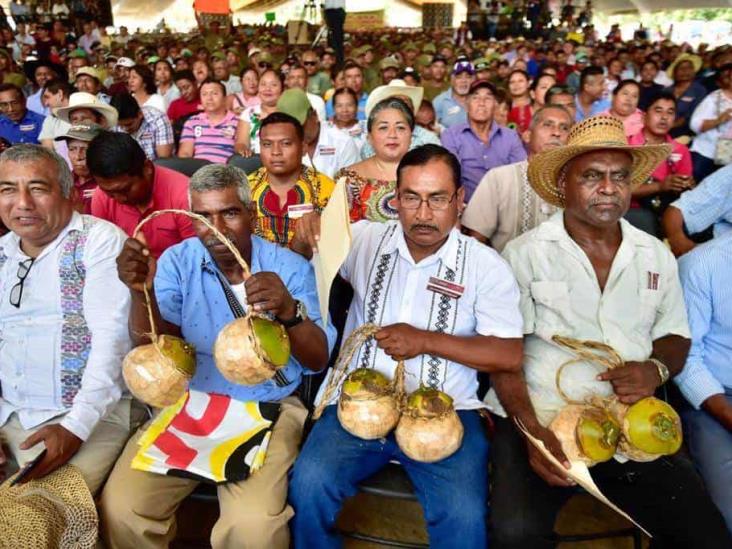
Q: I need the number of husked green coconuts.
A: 6